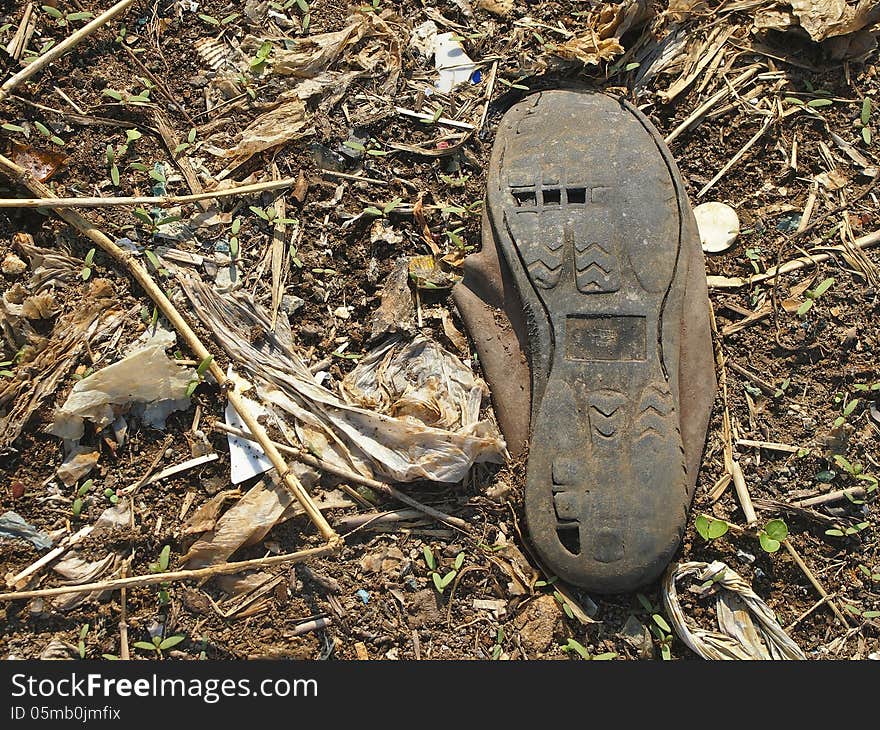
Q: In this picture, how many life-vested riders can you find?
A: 0